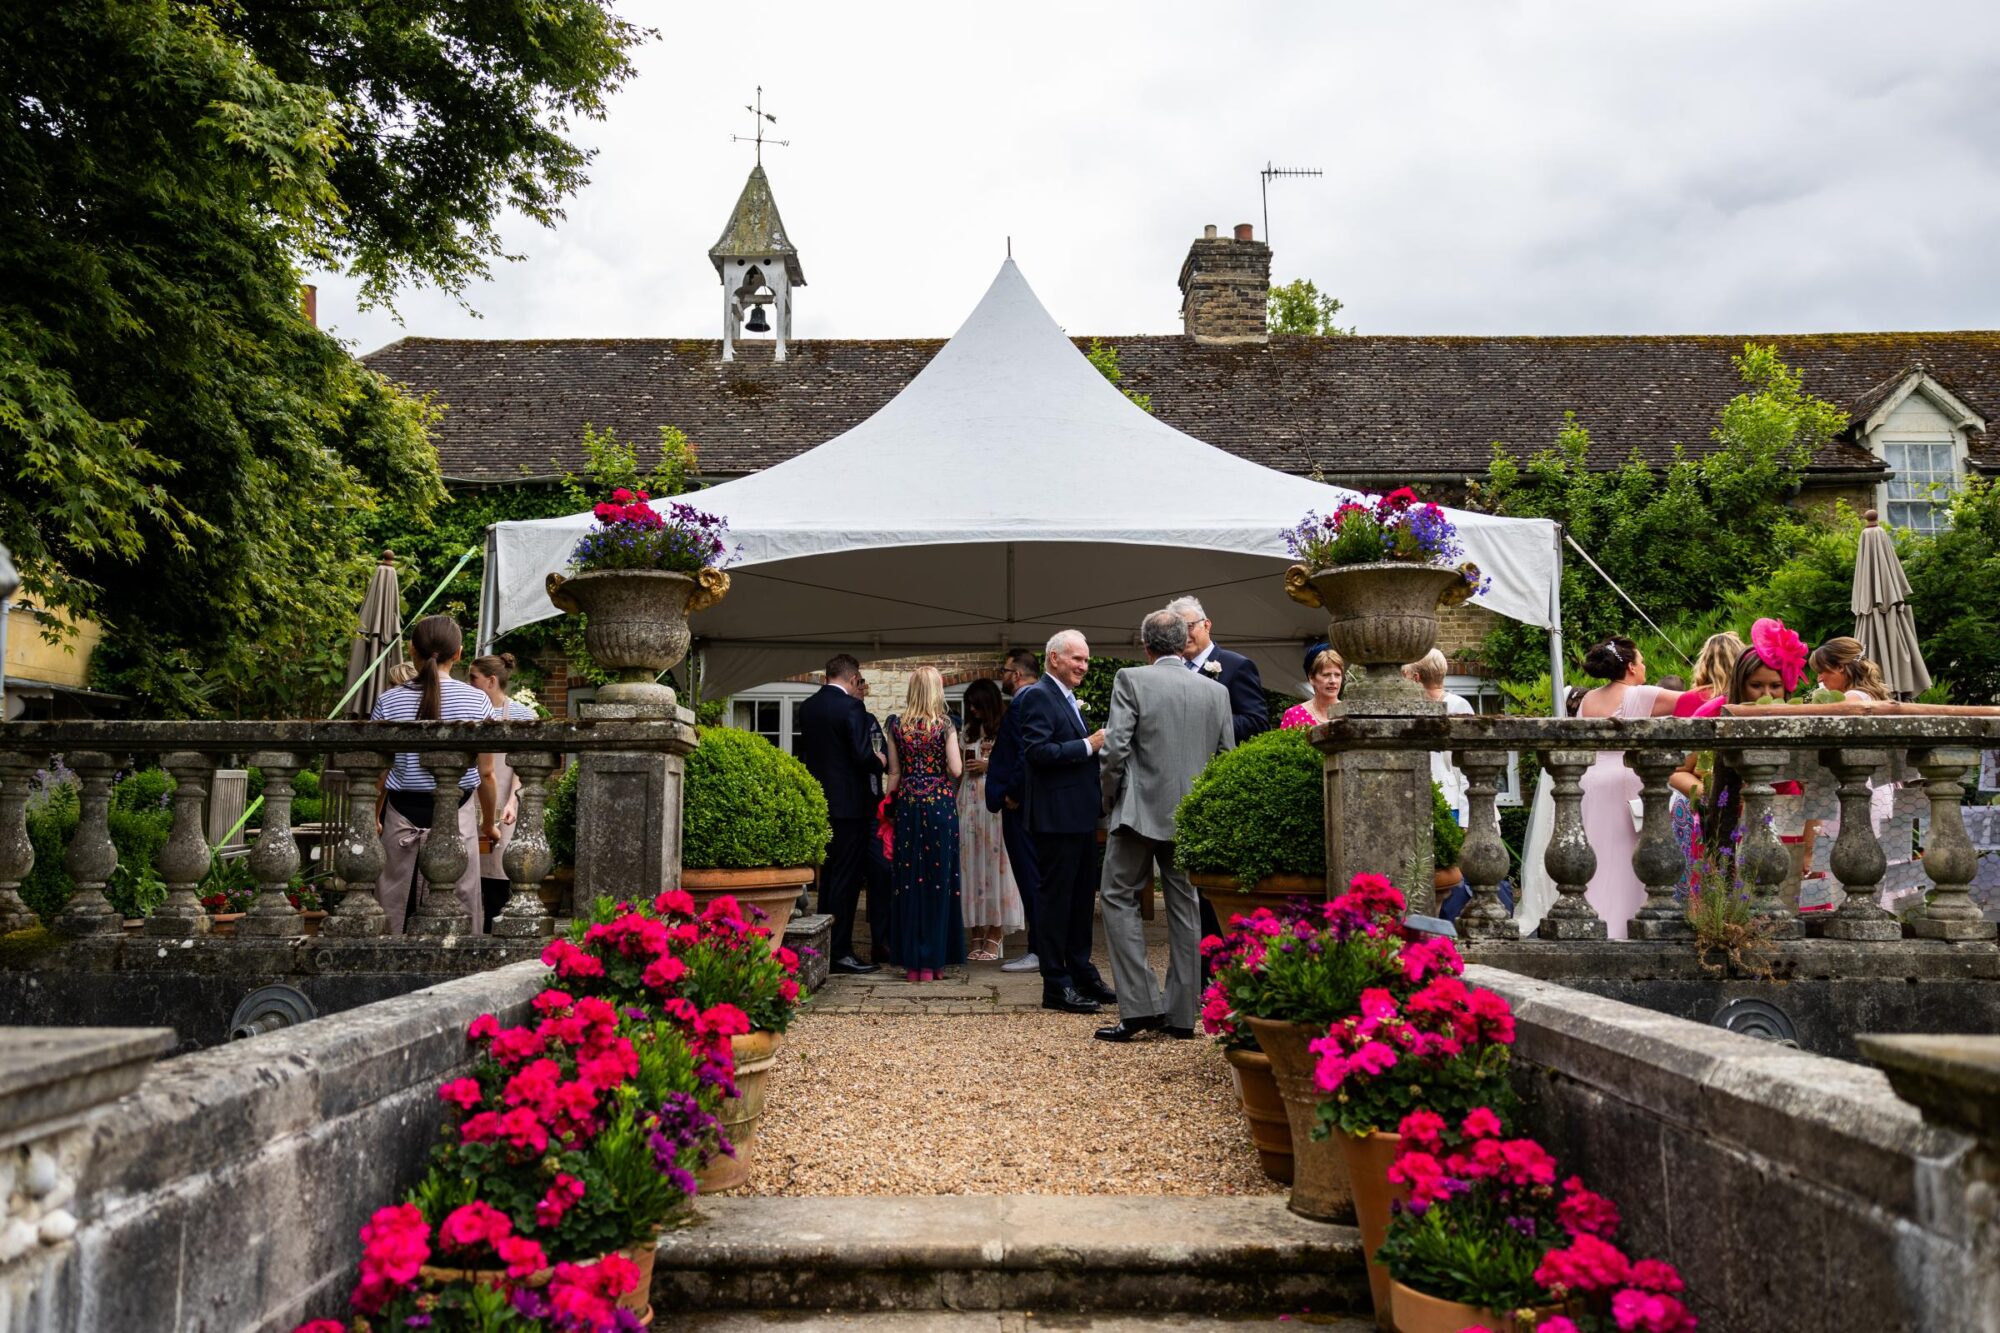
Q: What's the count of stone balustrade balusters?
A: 13